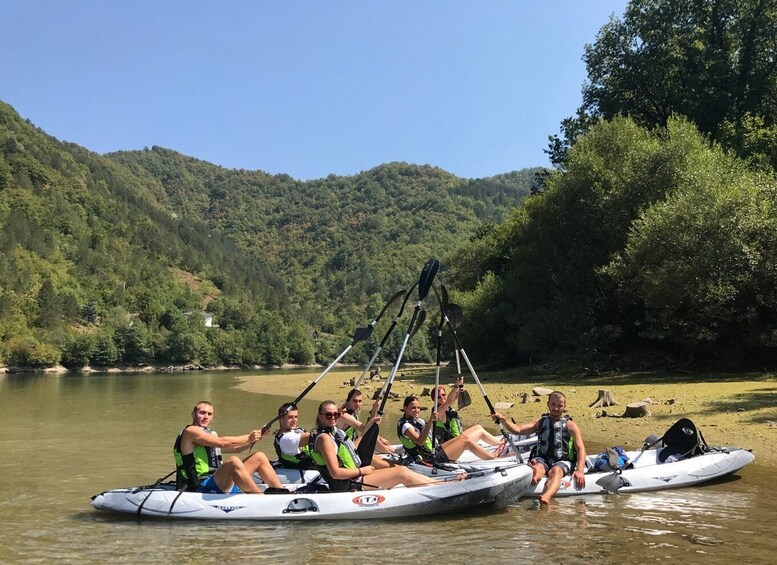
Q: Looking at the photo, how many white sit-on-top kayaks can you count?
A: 4